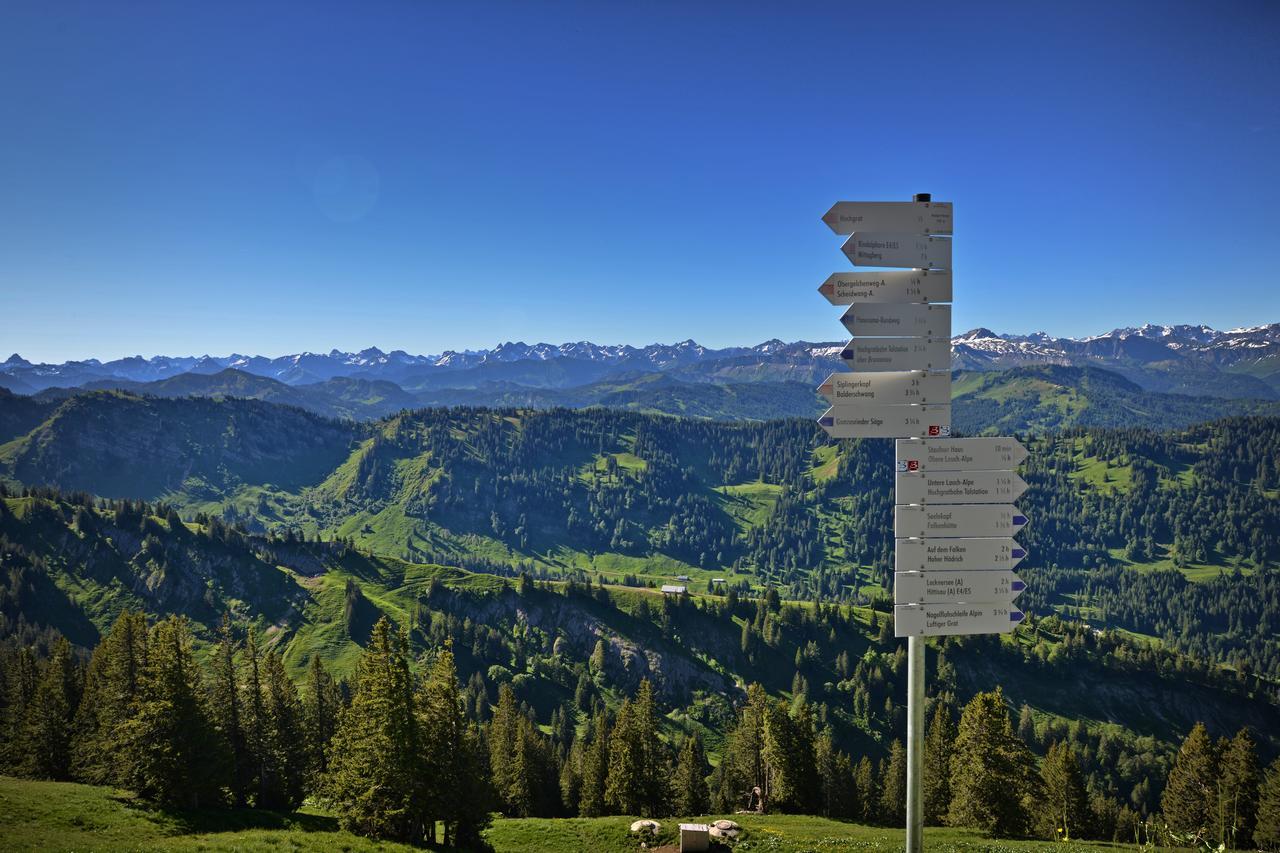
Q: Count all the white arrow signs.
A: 13